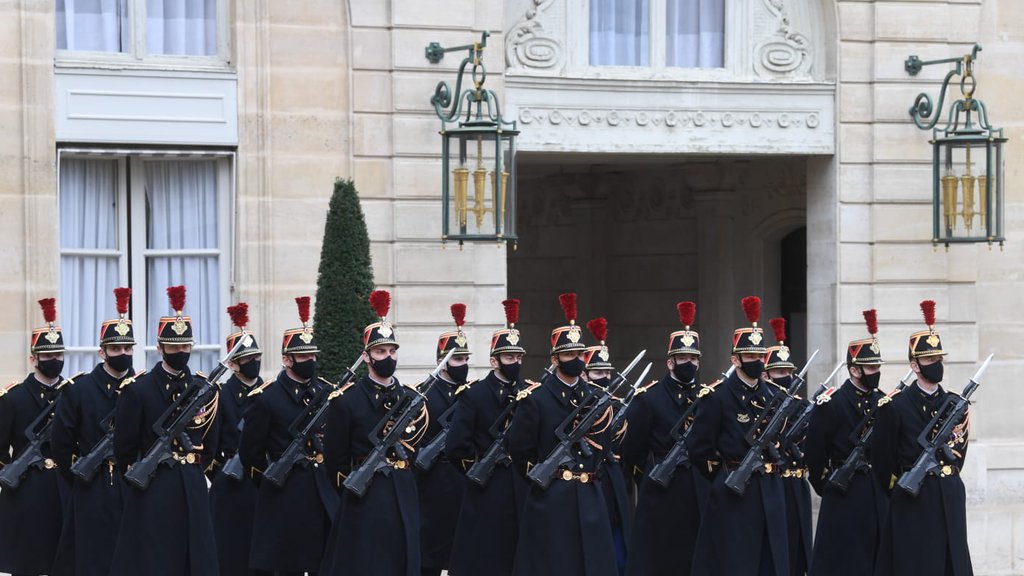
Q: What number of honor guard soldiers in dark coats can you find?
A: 15